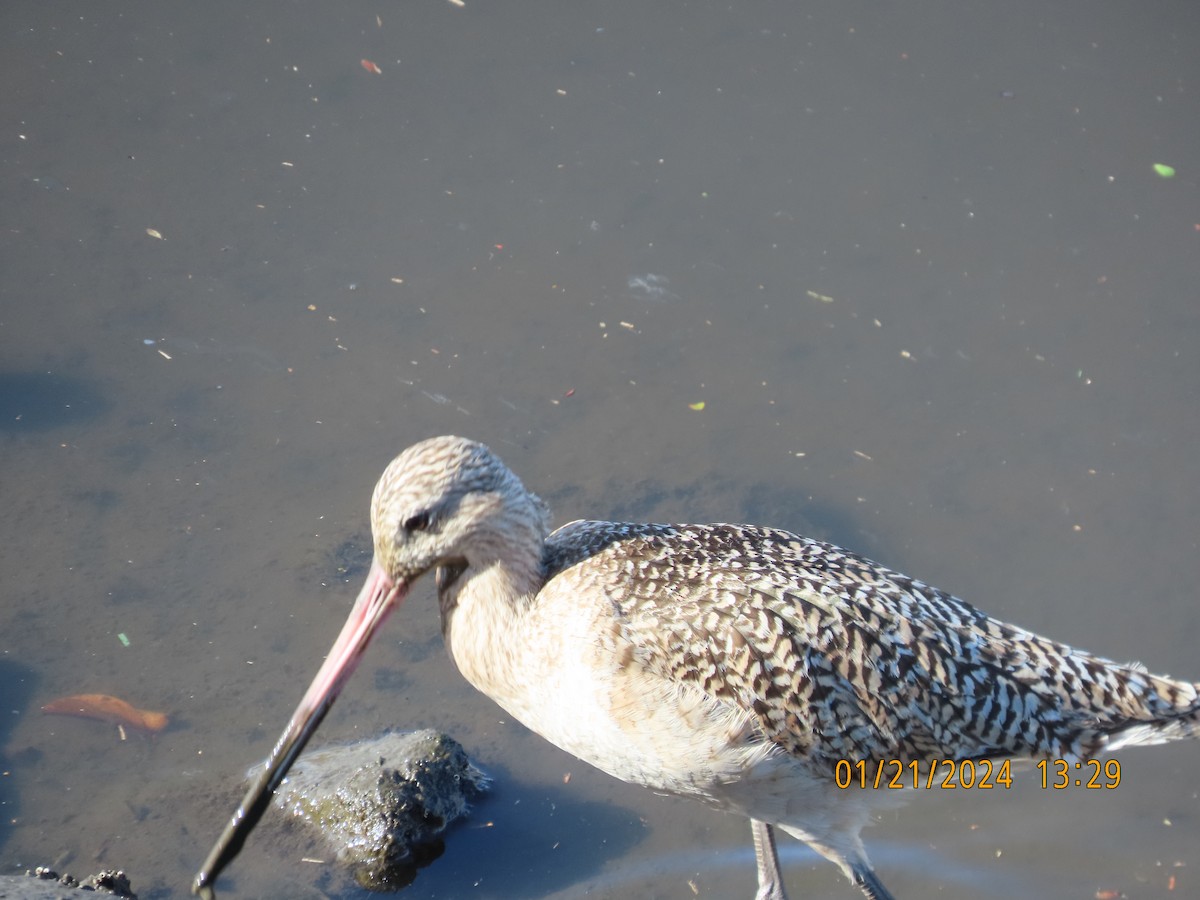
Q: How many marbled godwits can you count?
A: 1